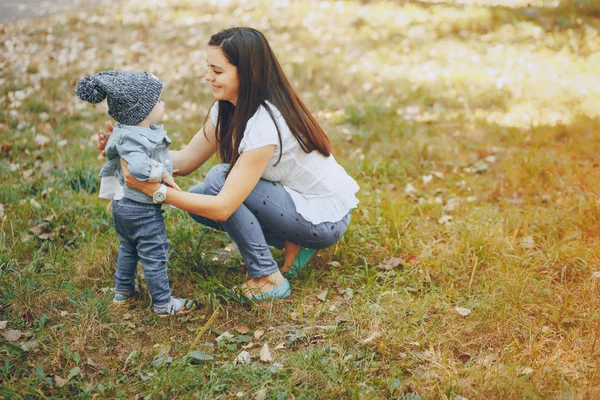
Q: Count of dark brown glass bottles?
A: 0